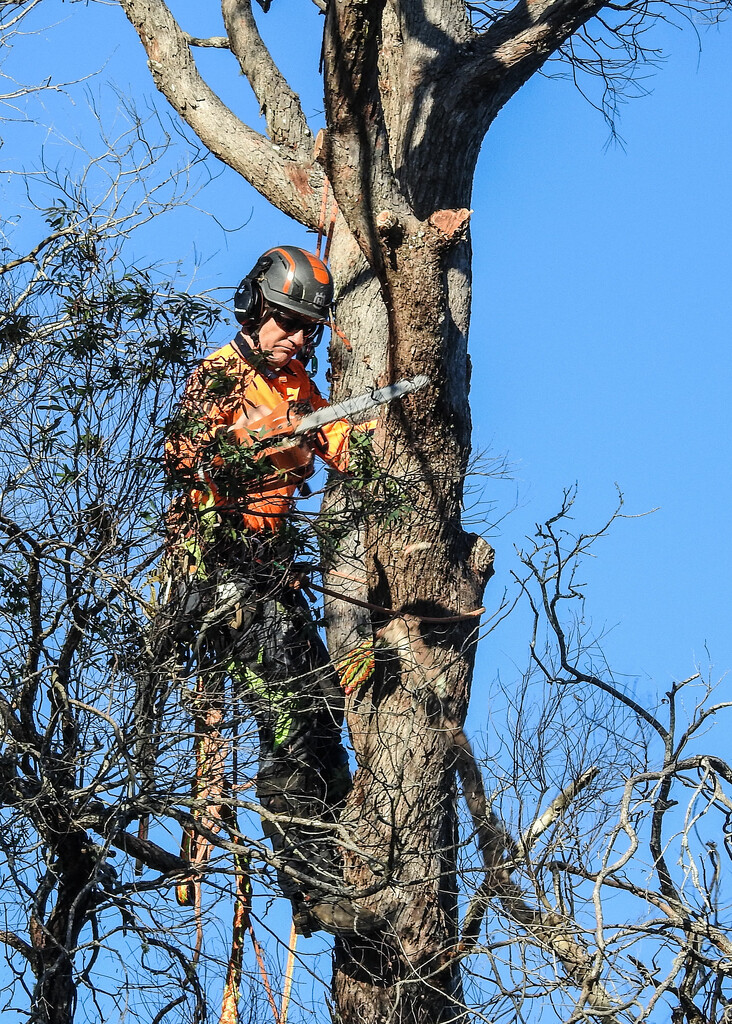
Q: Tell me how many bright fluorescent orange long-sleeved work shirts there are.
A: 1